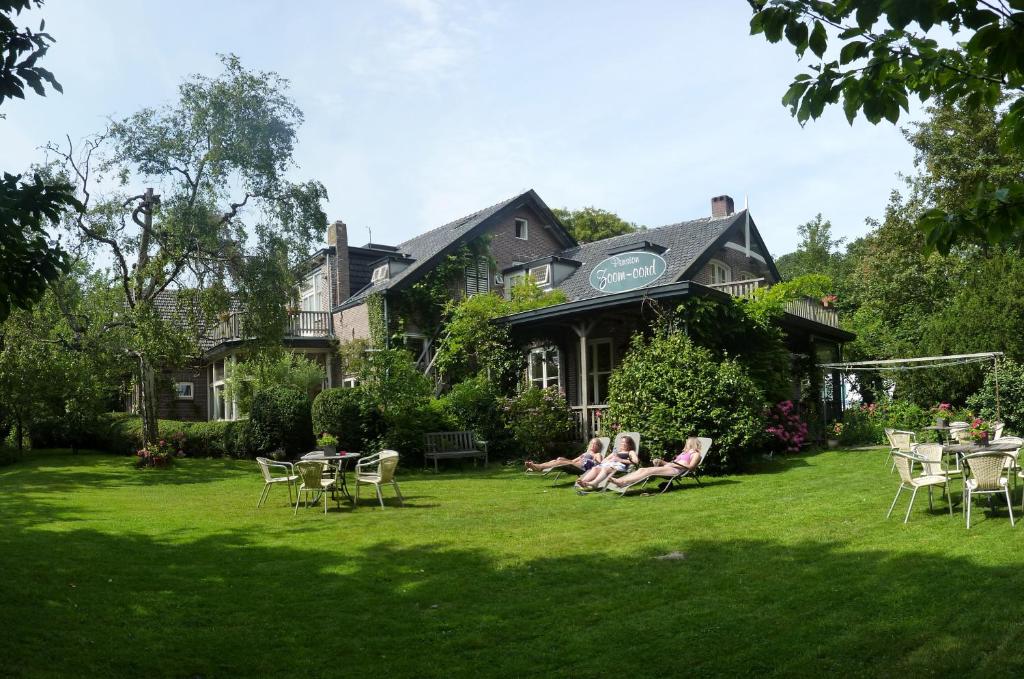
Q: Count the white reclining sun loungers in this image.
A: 3